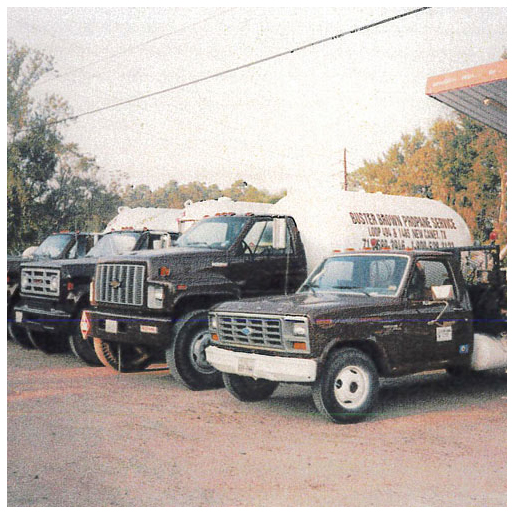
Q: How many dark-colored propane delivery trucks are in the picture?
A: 4